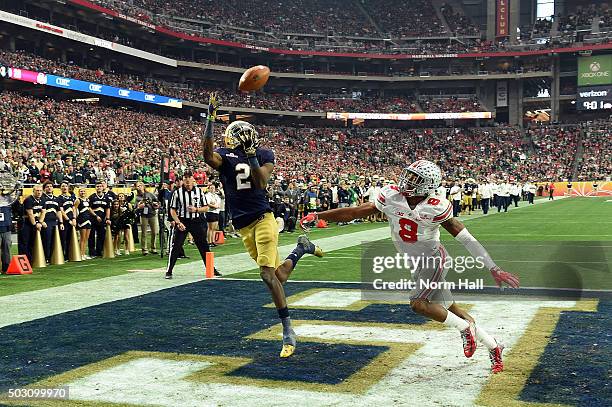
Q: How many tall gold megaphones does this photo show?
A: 5